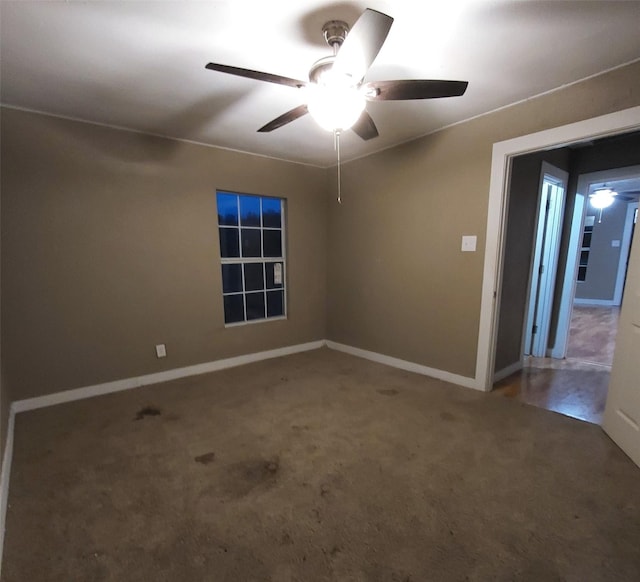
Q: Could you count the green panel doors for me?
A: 0